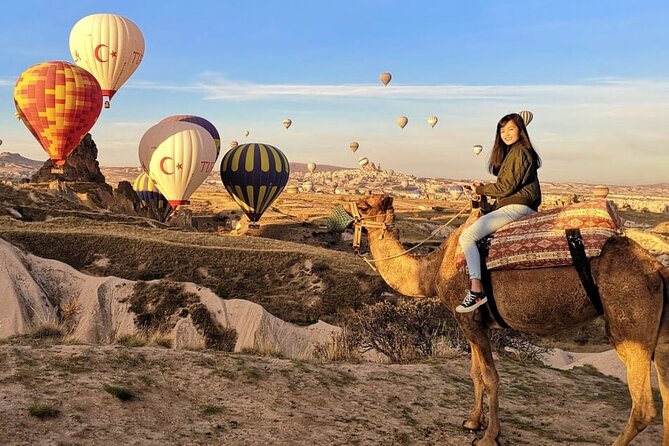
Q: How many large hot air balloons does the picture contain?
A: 6